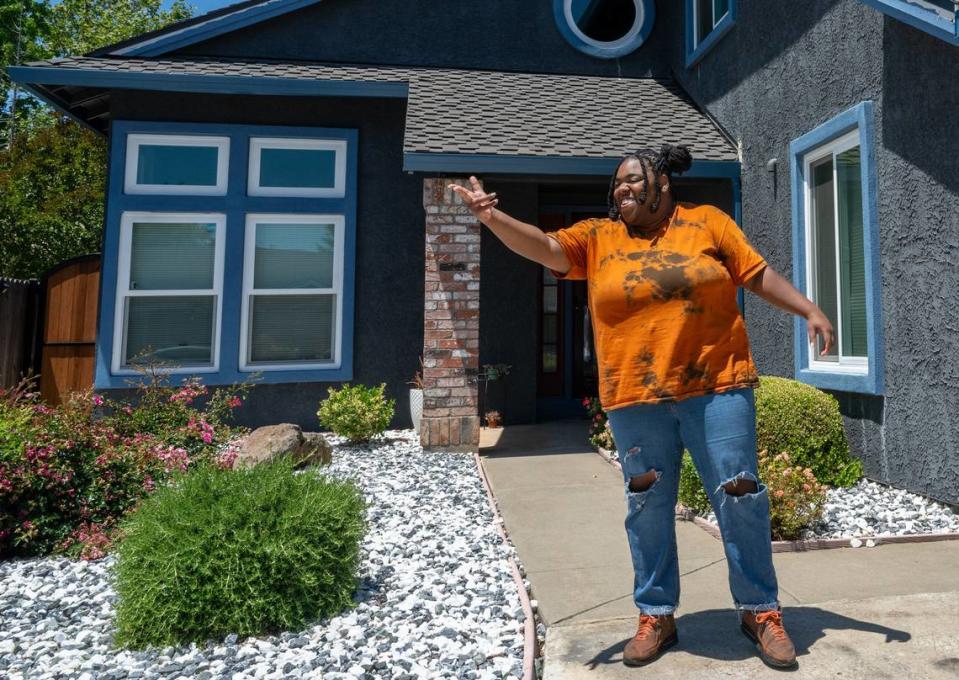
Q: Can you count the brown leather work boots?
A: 2